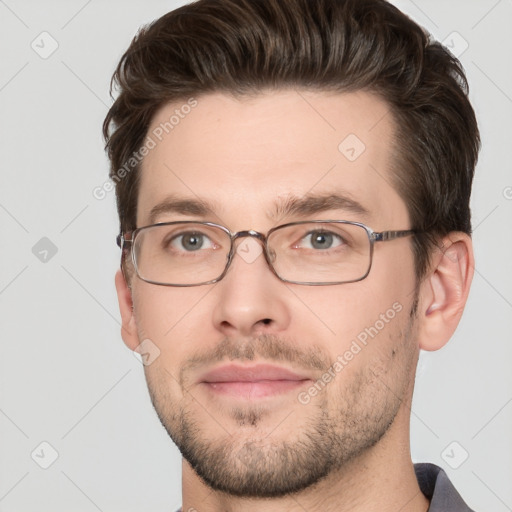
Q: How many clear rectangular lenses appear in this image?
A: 2